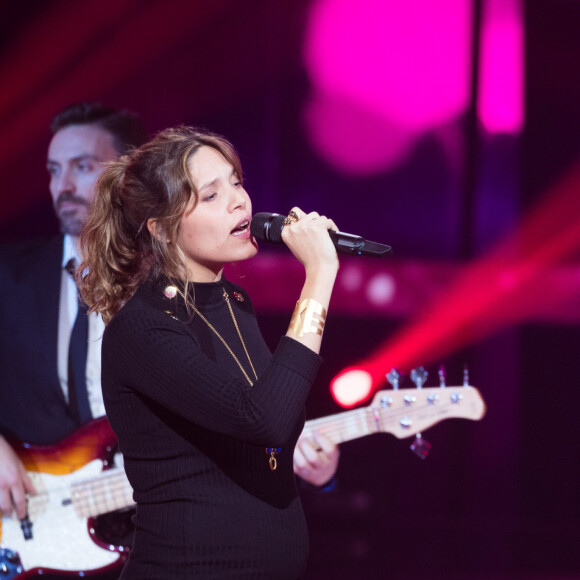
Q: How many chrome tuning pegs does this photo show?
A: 5